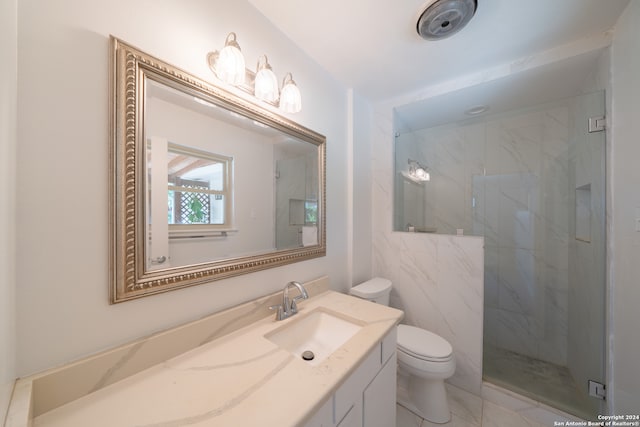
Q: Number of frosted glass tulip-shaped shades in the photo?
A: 3